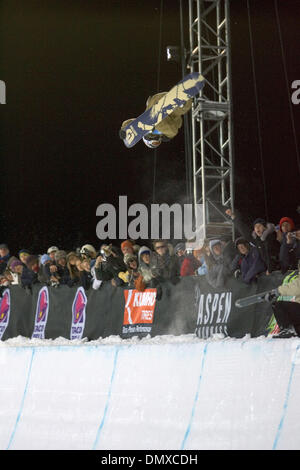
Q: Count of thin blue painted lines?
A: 4